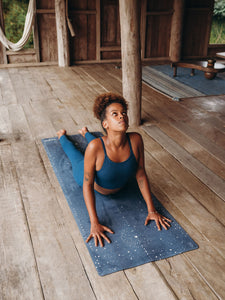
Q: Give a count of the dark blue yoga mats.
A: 1